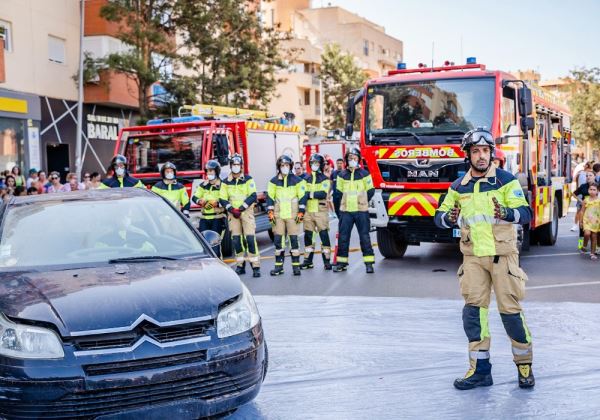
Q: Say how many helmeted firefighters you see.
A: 8